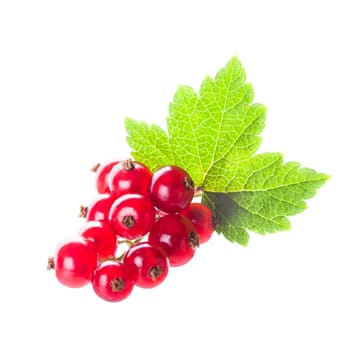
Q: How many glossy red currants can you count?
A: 11